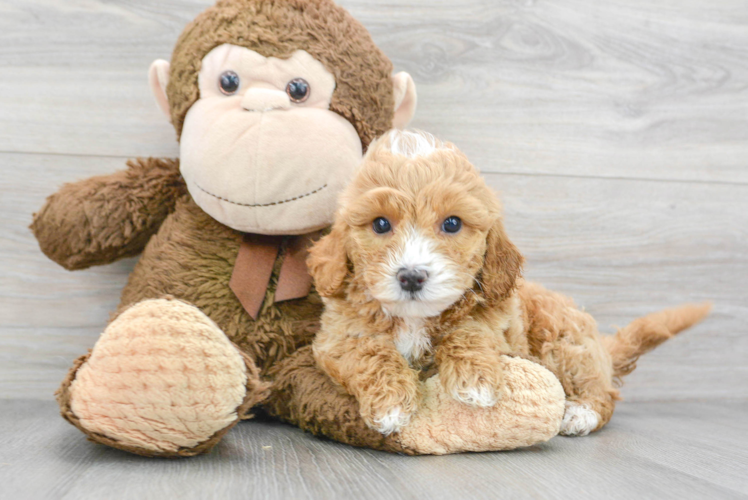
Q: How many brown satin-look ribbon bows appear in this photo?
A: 1